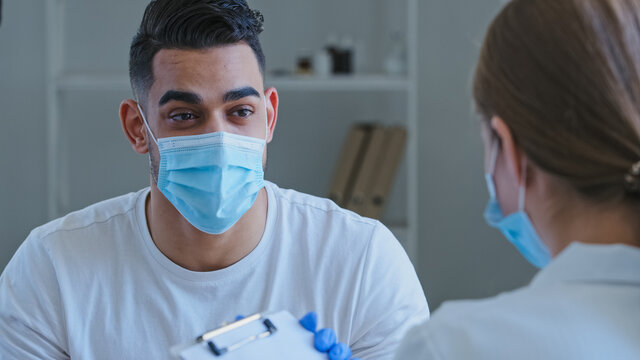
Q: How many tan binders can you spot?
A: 3